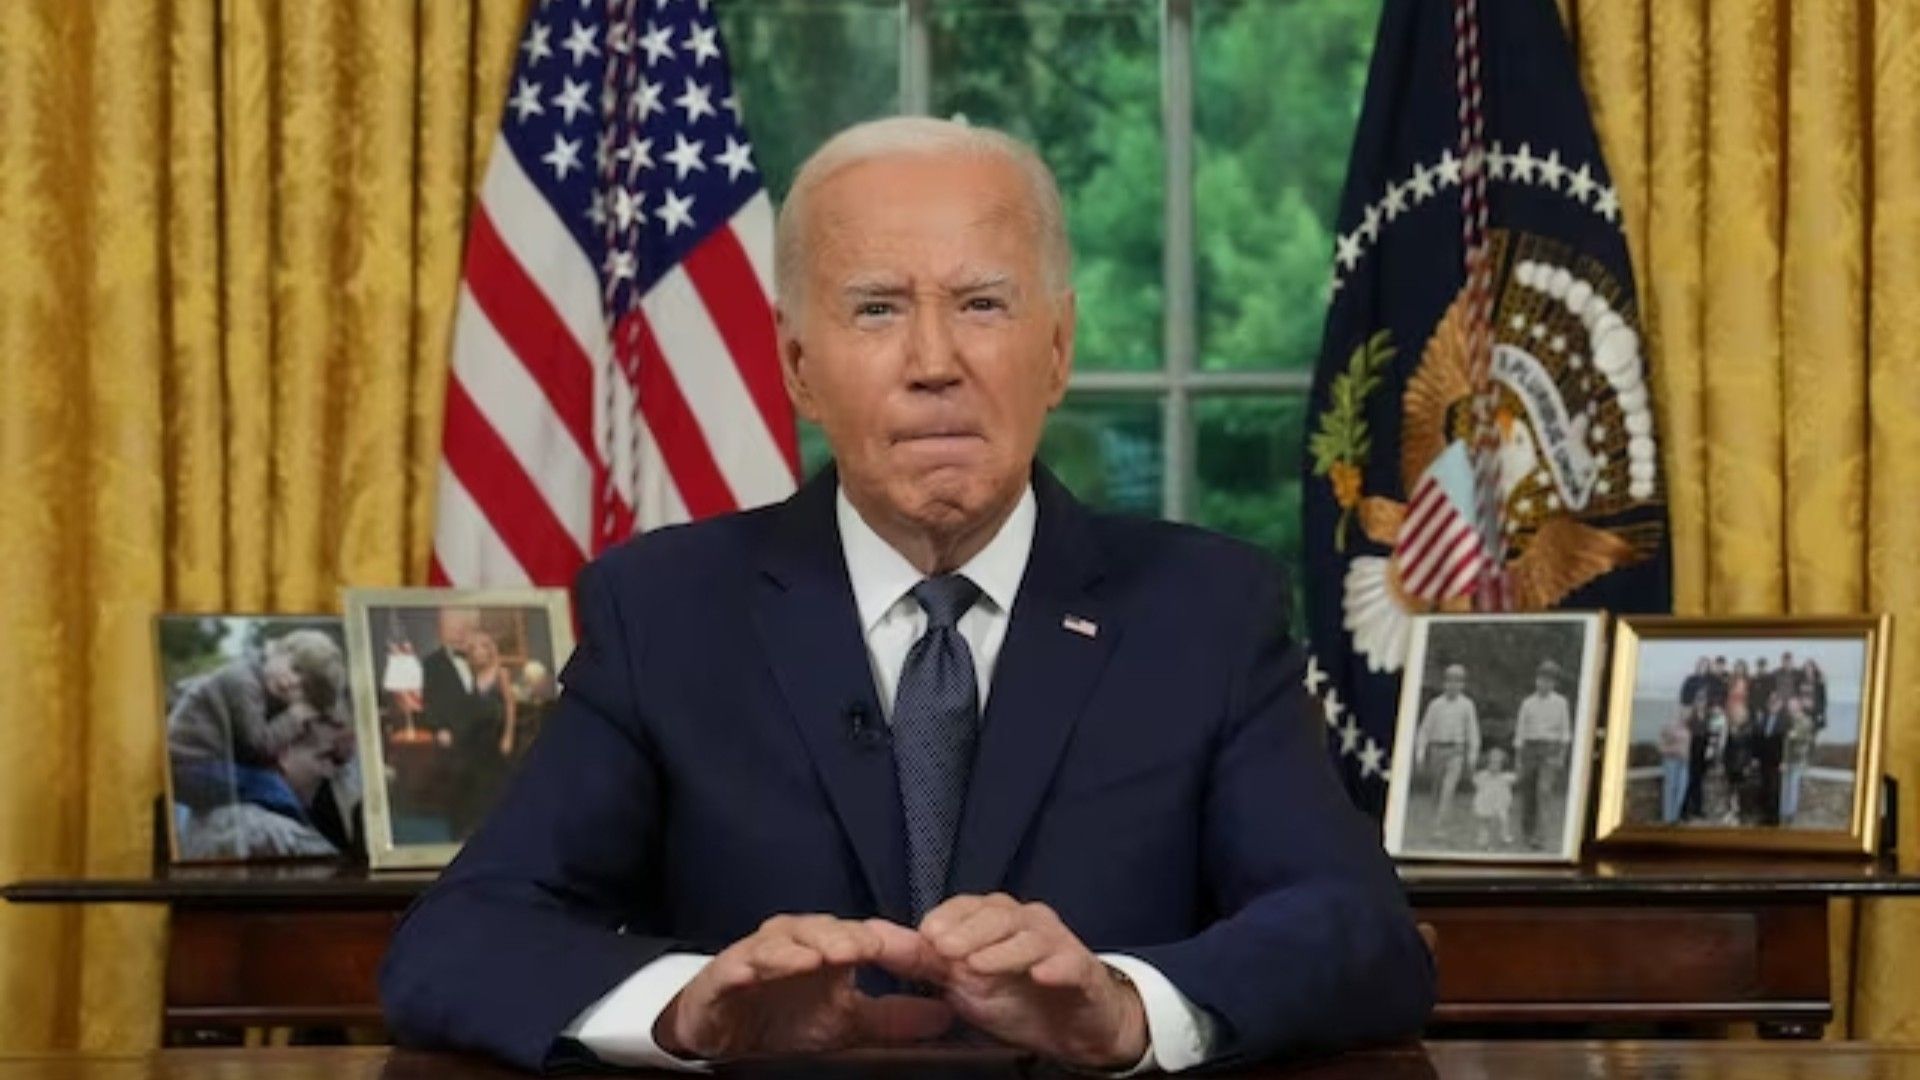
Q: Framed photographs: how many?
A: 4